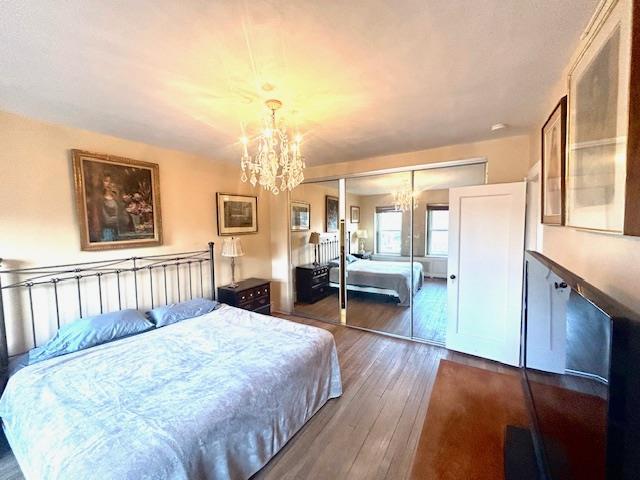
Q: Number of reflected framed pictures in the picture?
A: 3